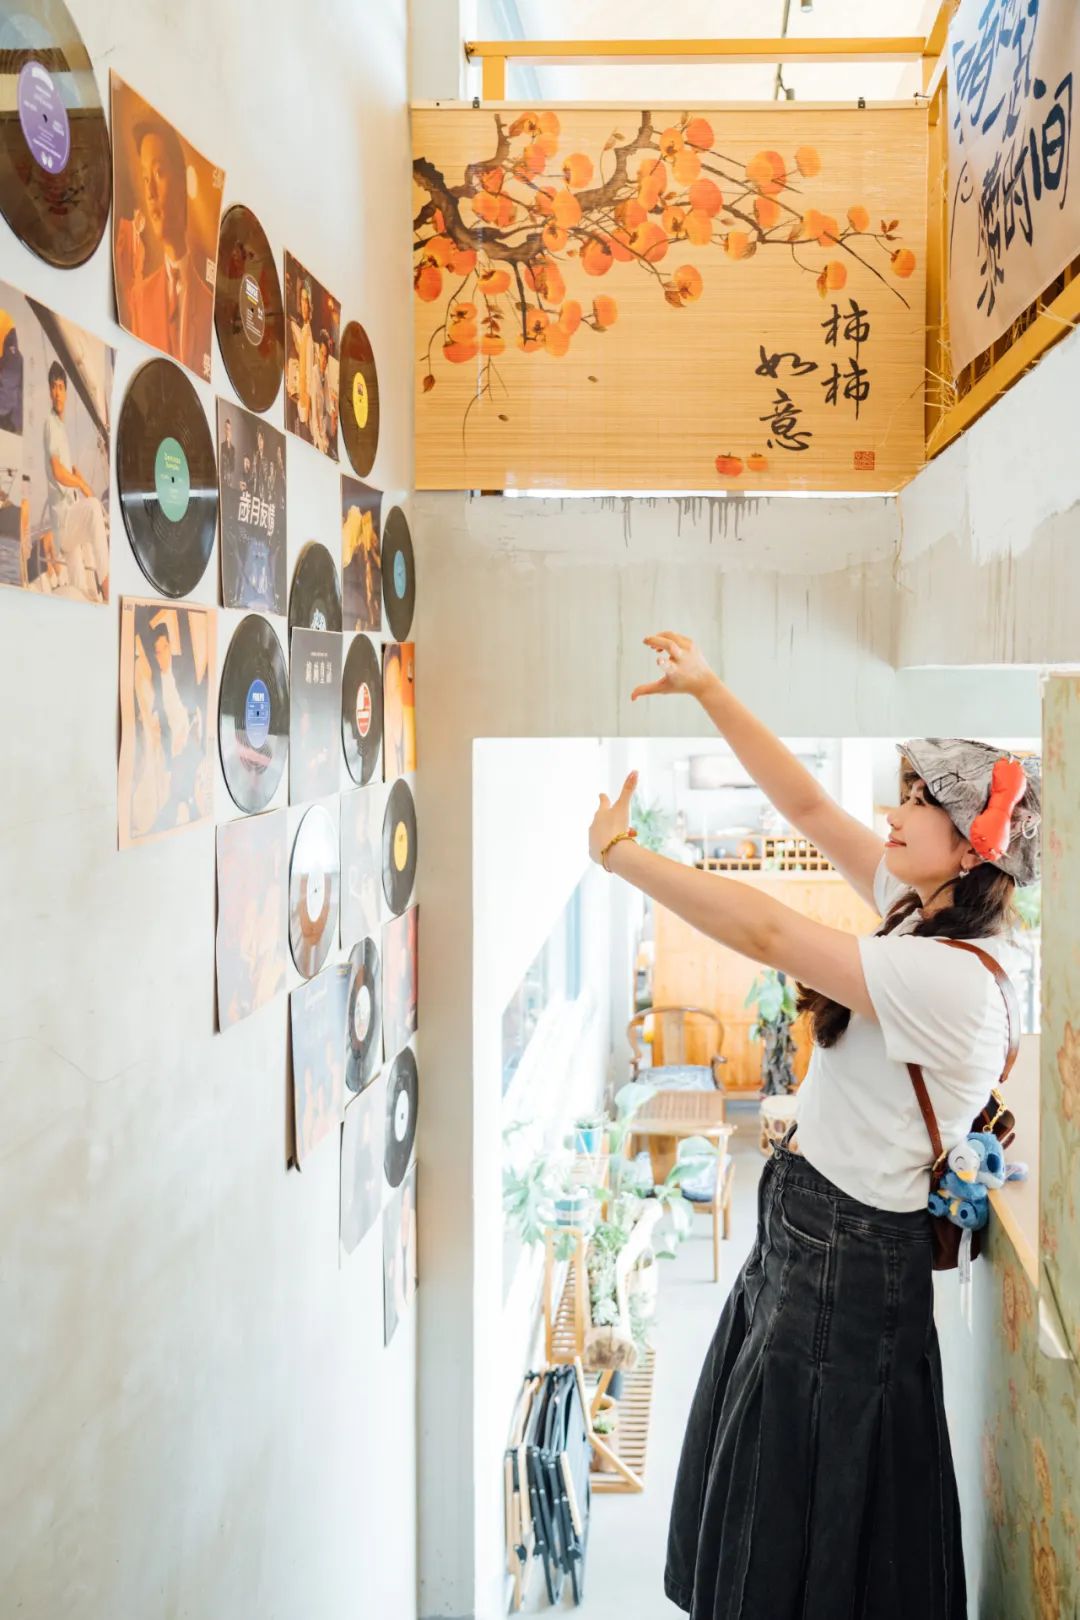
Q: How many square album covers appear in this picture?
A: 14